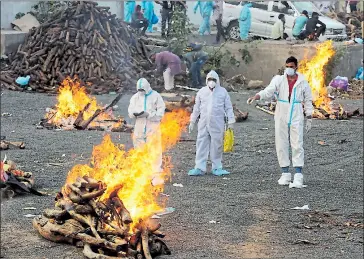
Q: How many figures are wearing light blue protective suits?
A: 4